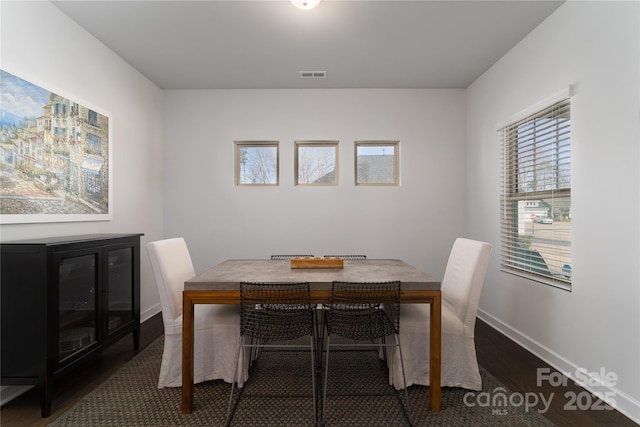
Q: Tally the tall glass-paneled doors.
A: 2